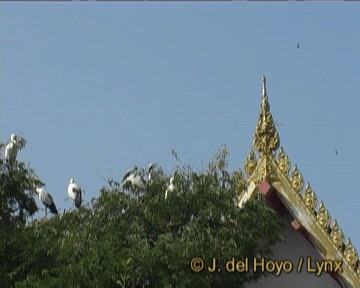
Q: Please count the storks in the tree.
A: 6